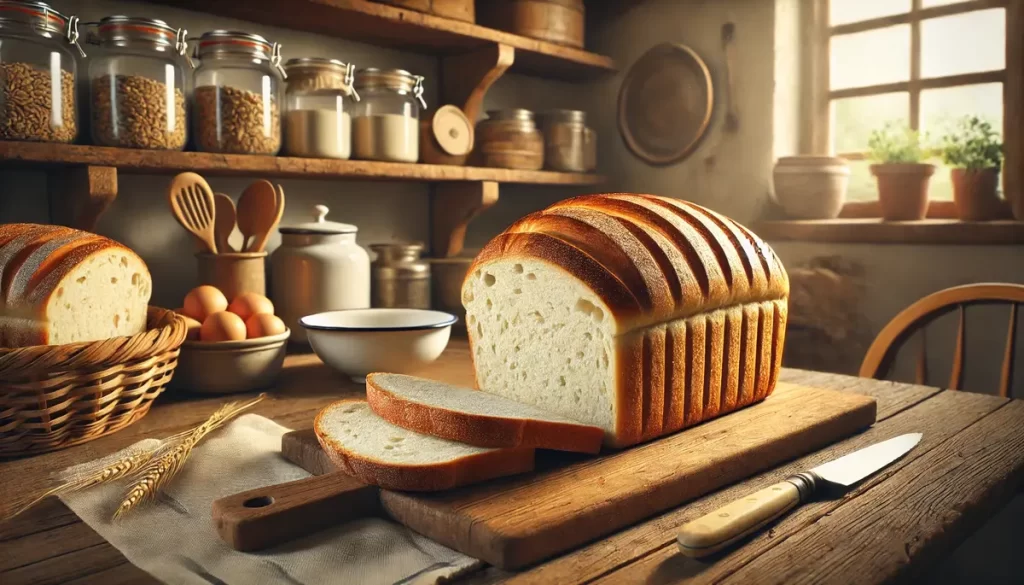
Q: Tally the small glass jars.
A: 2